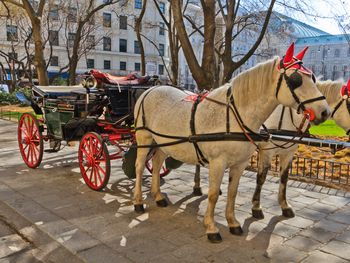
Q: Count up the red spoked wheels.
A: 3